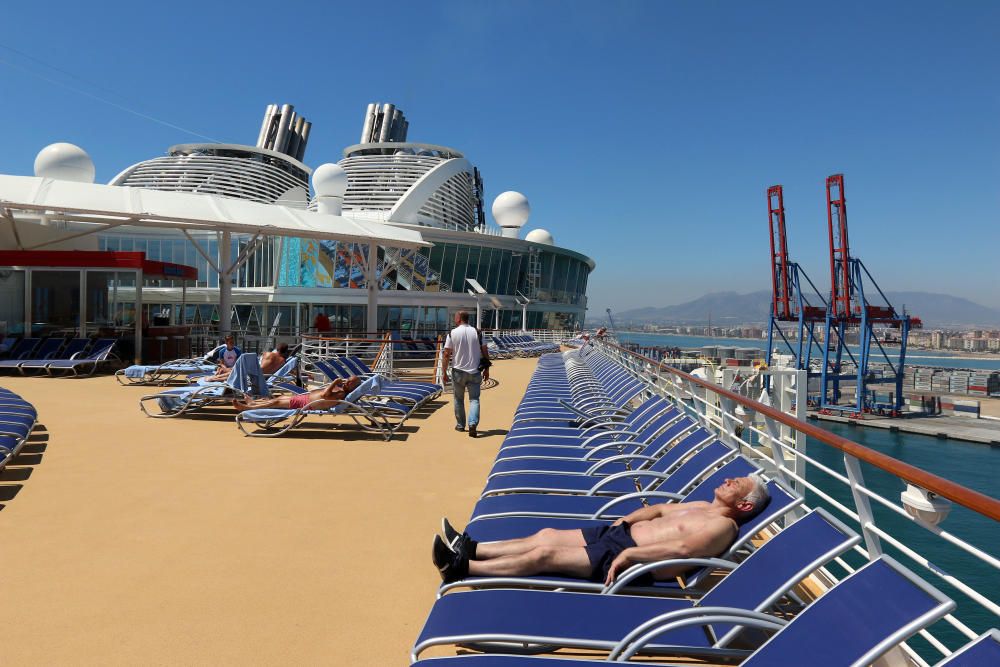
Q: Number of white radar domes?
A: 4